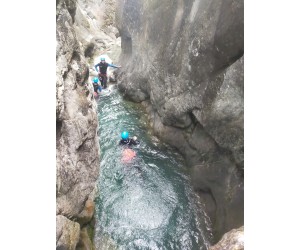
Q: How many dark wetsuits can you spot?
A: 3